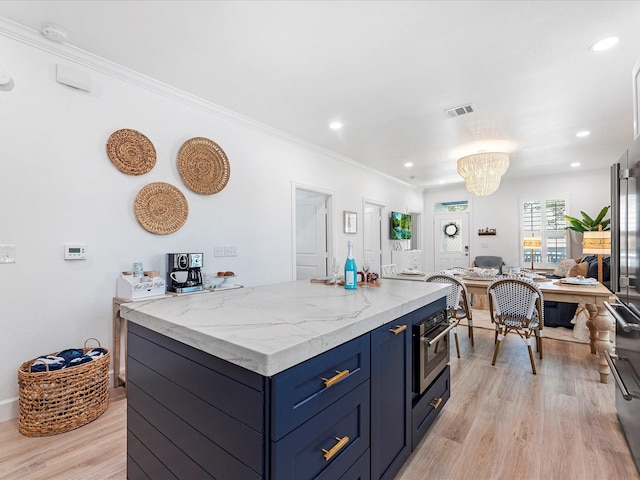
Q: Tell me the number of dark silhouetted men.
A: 0